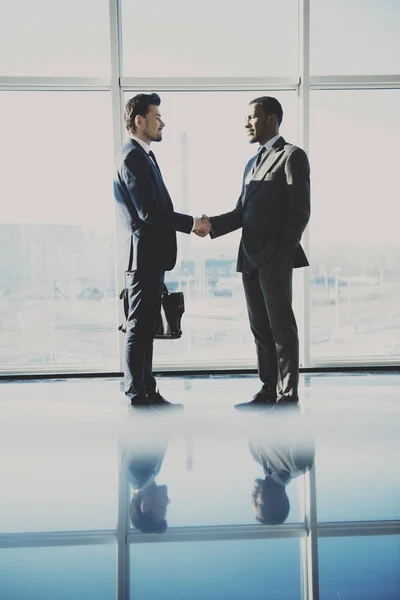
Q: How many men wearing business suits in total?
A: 2